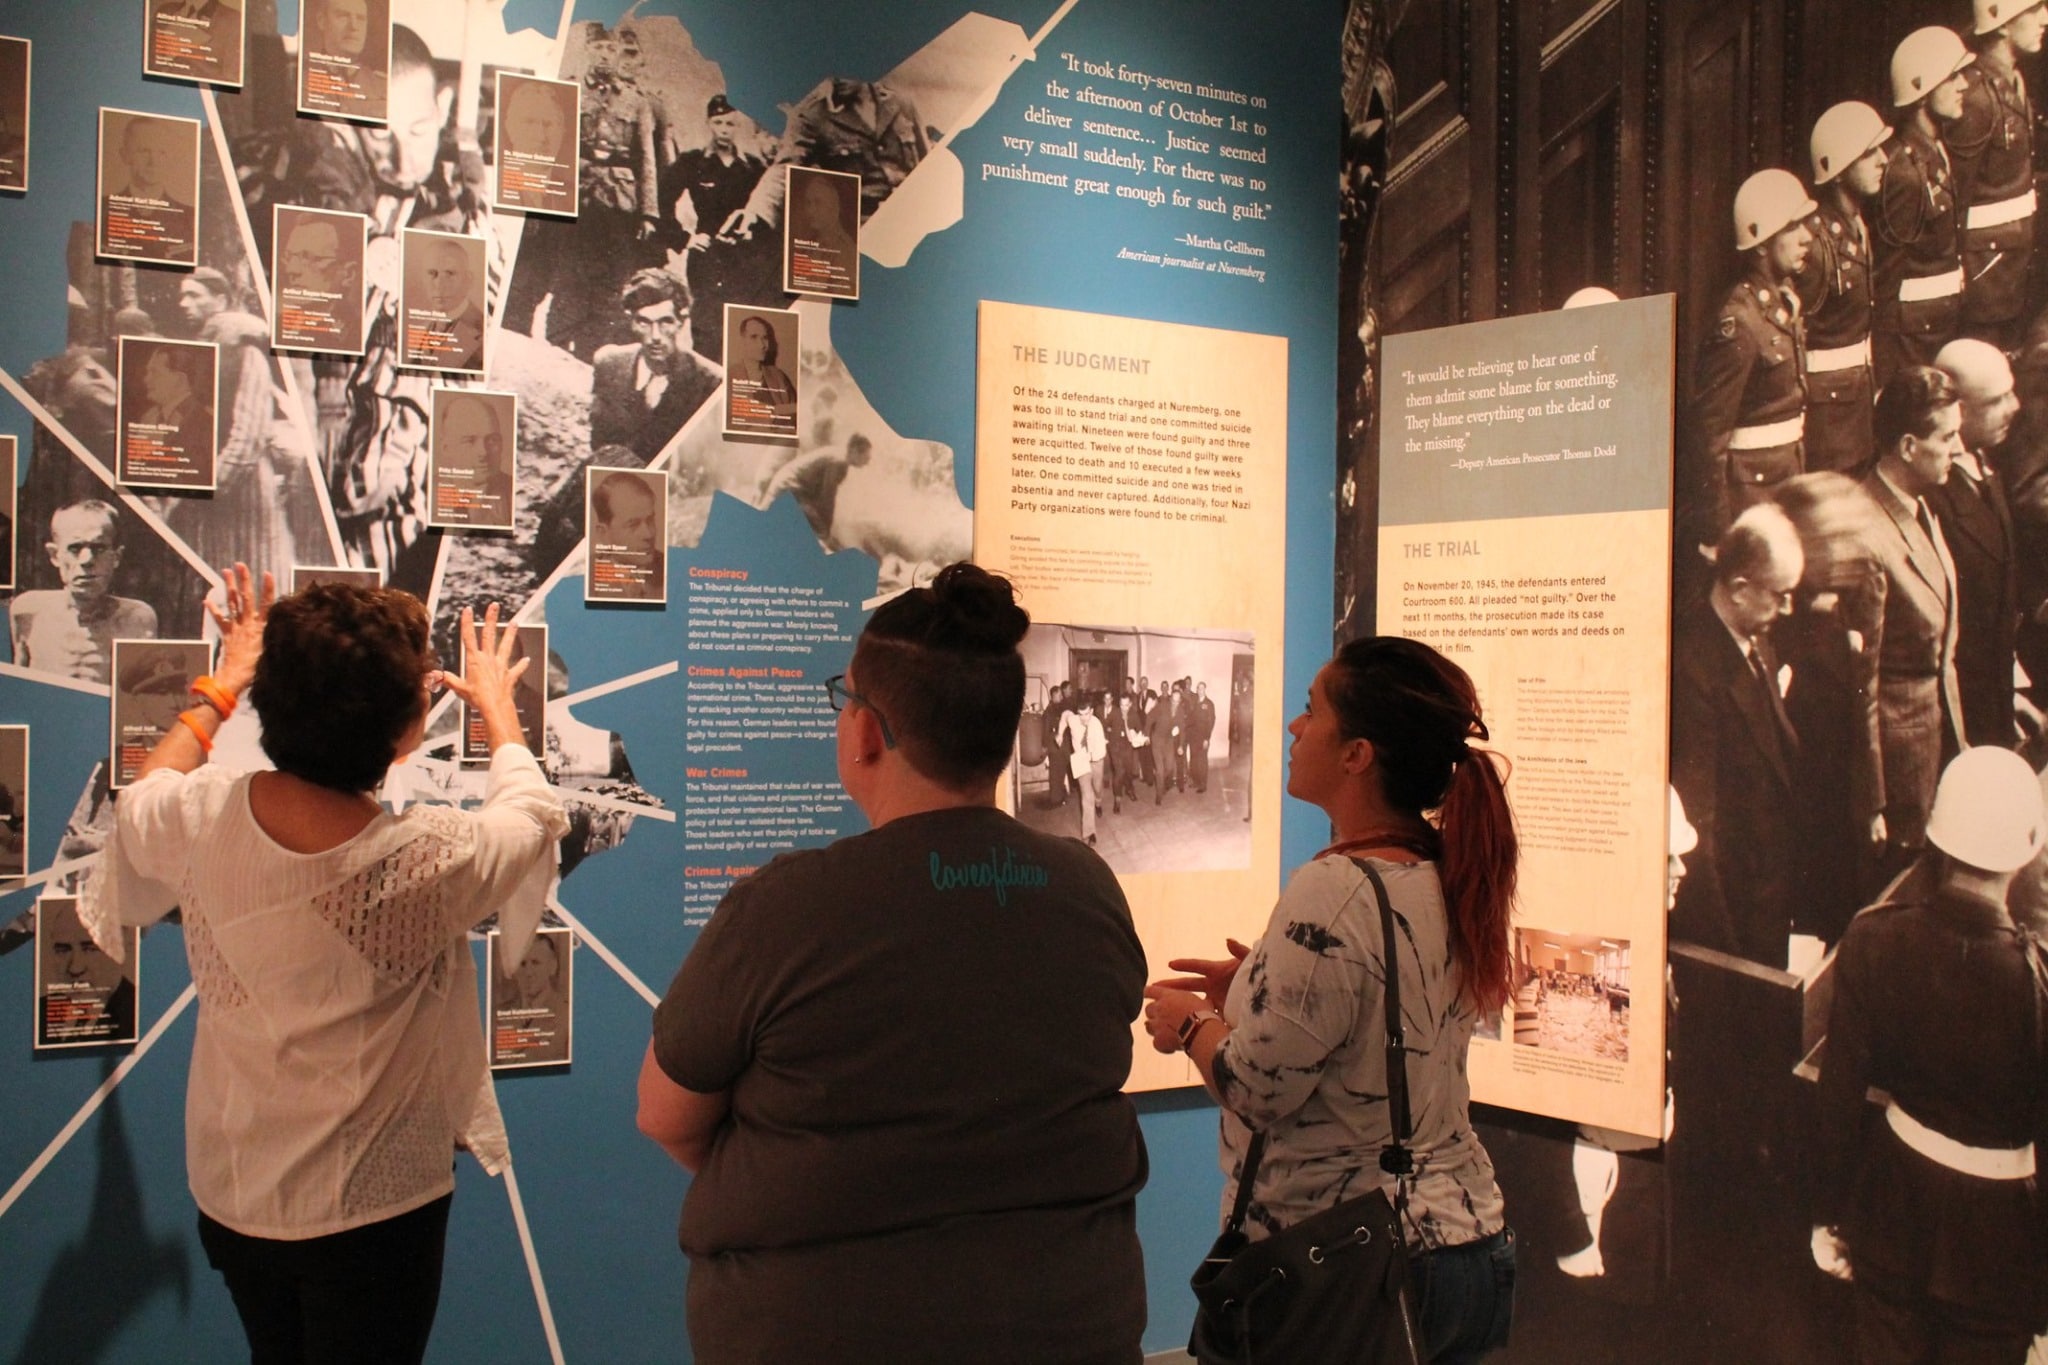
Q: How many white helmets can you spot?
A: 7